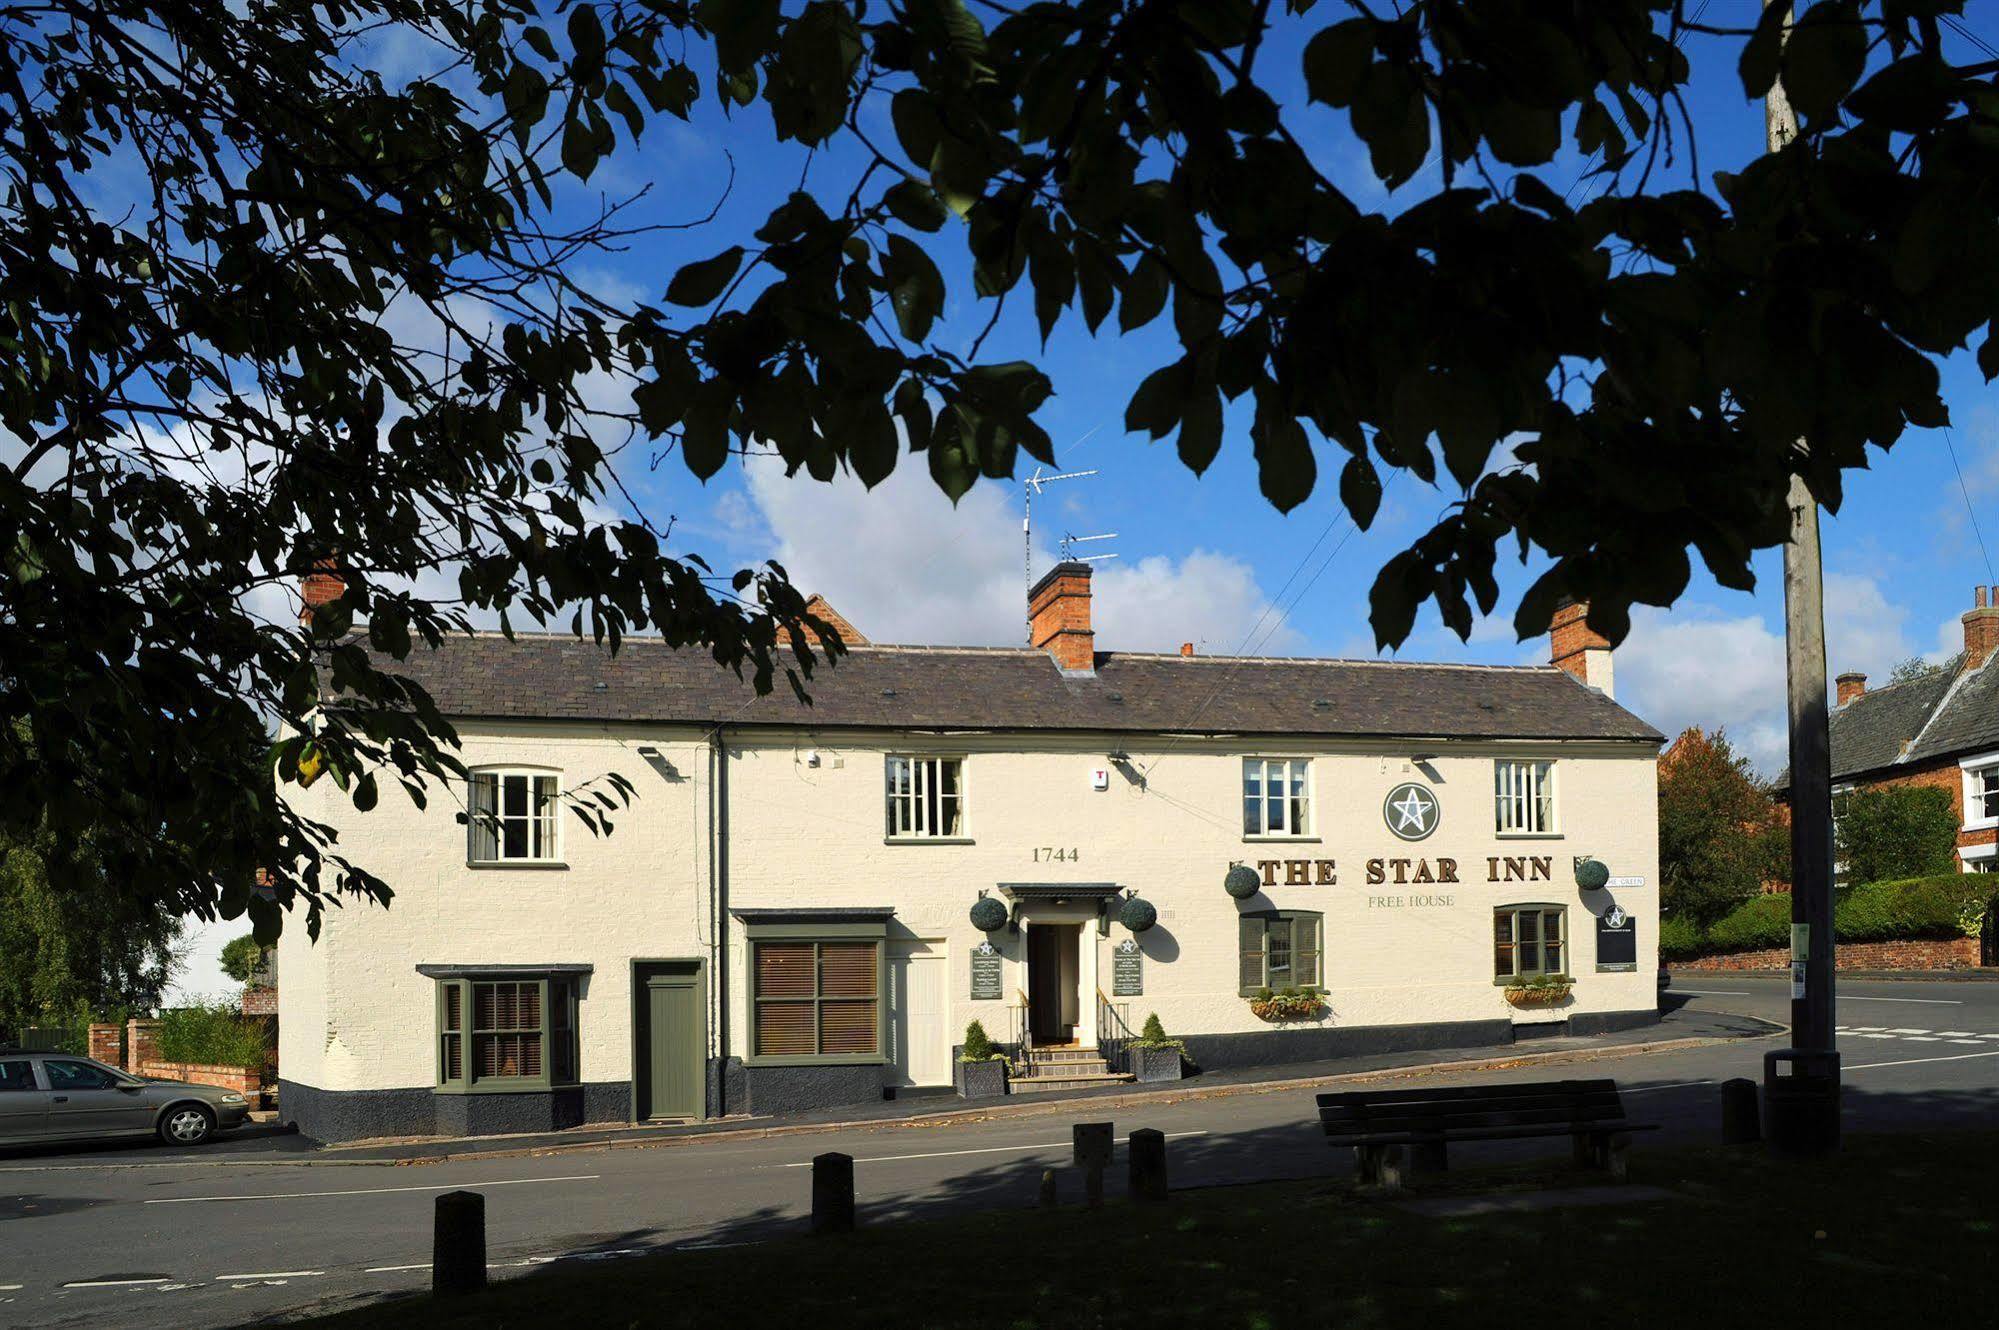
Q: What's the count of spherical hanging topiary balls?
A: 4